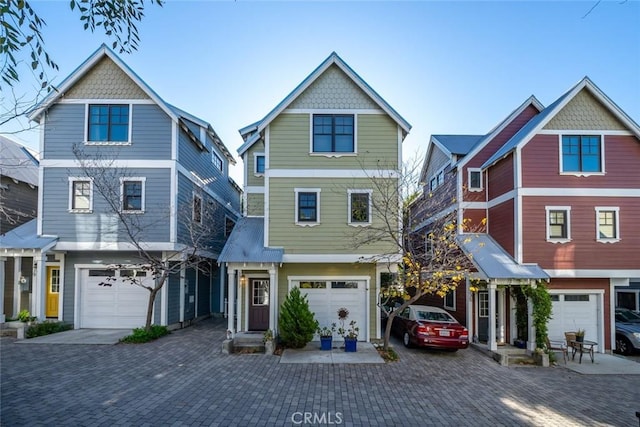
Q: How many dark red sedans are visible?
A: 1